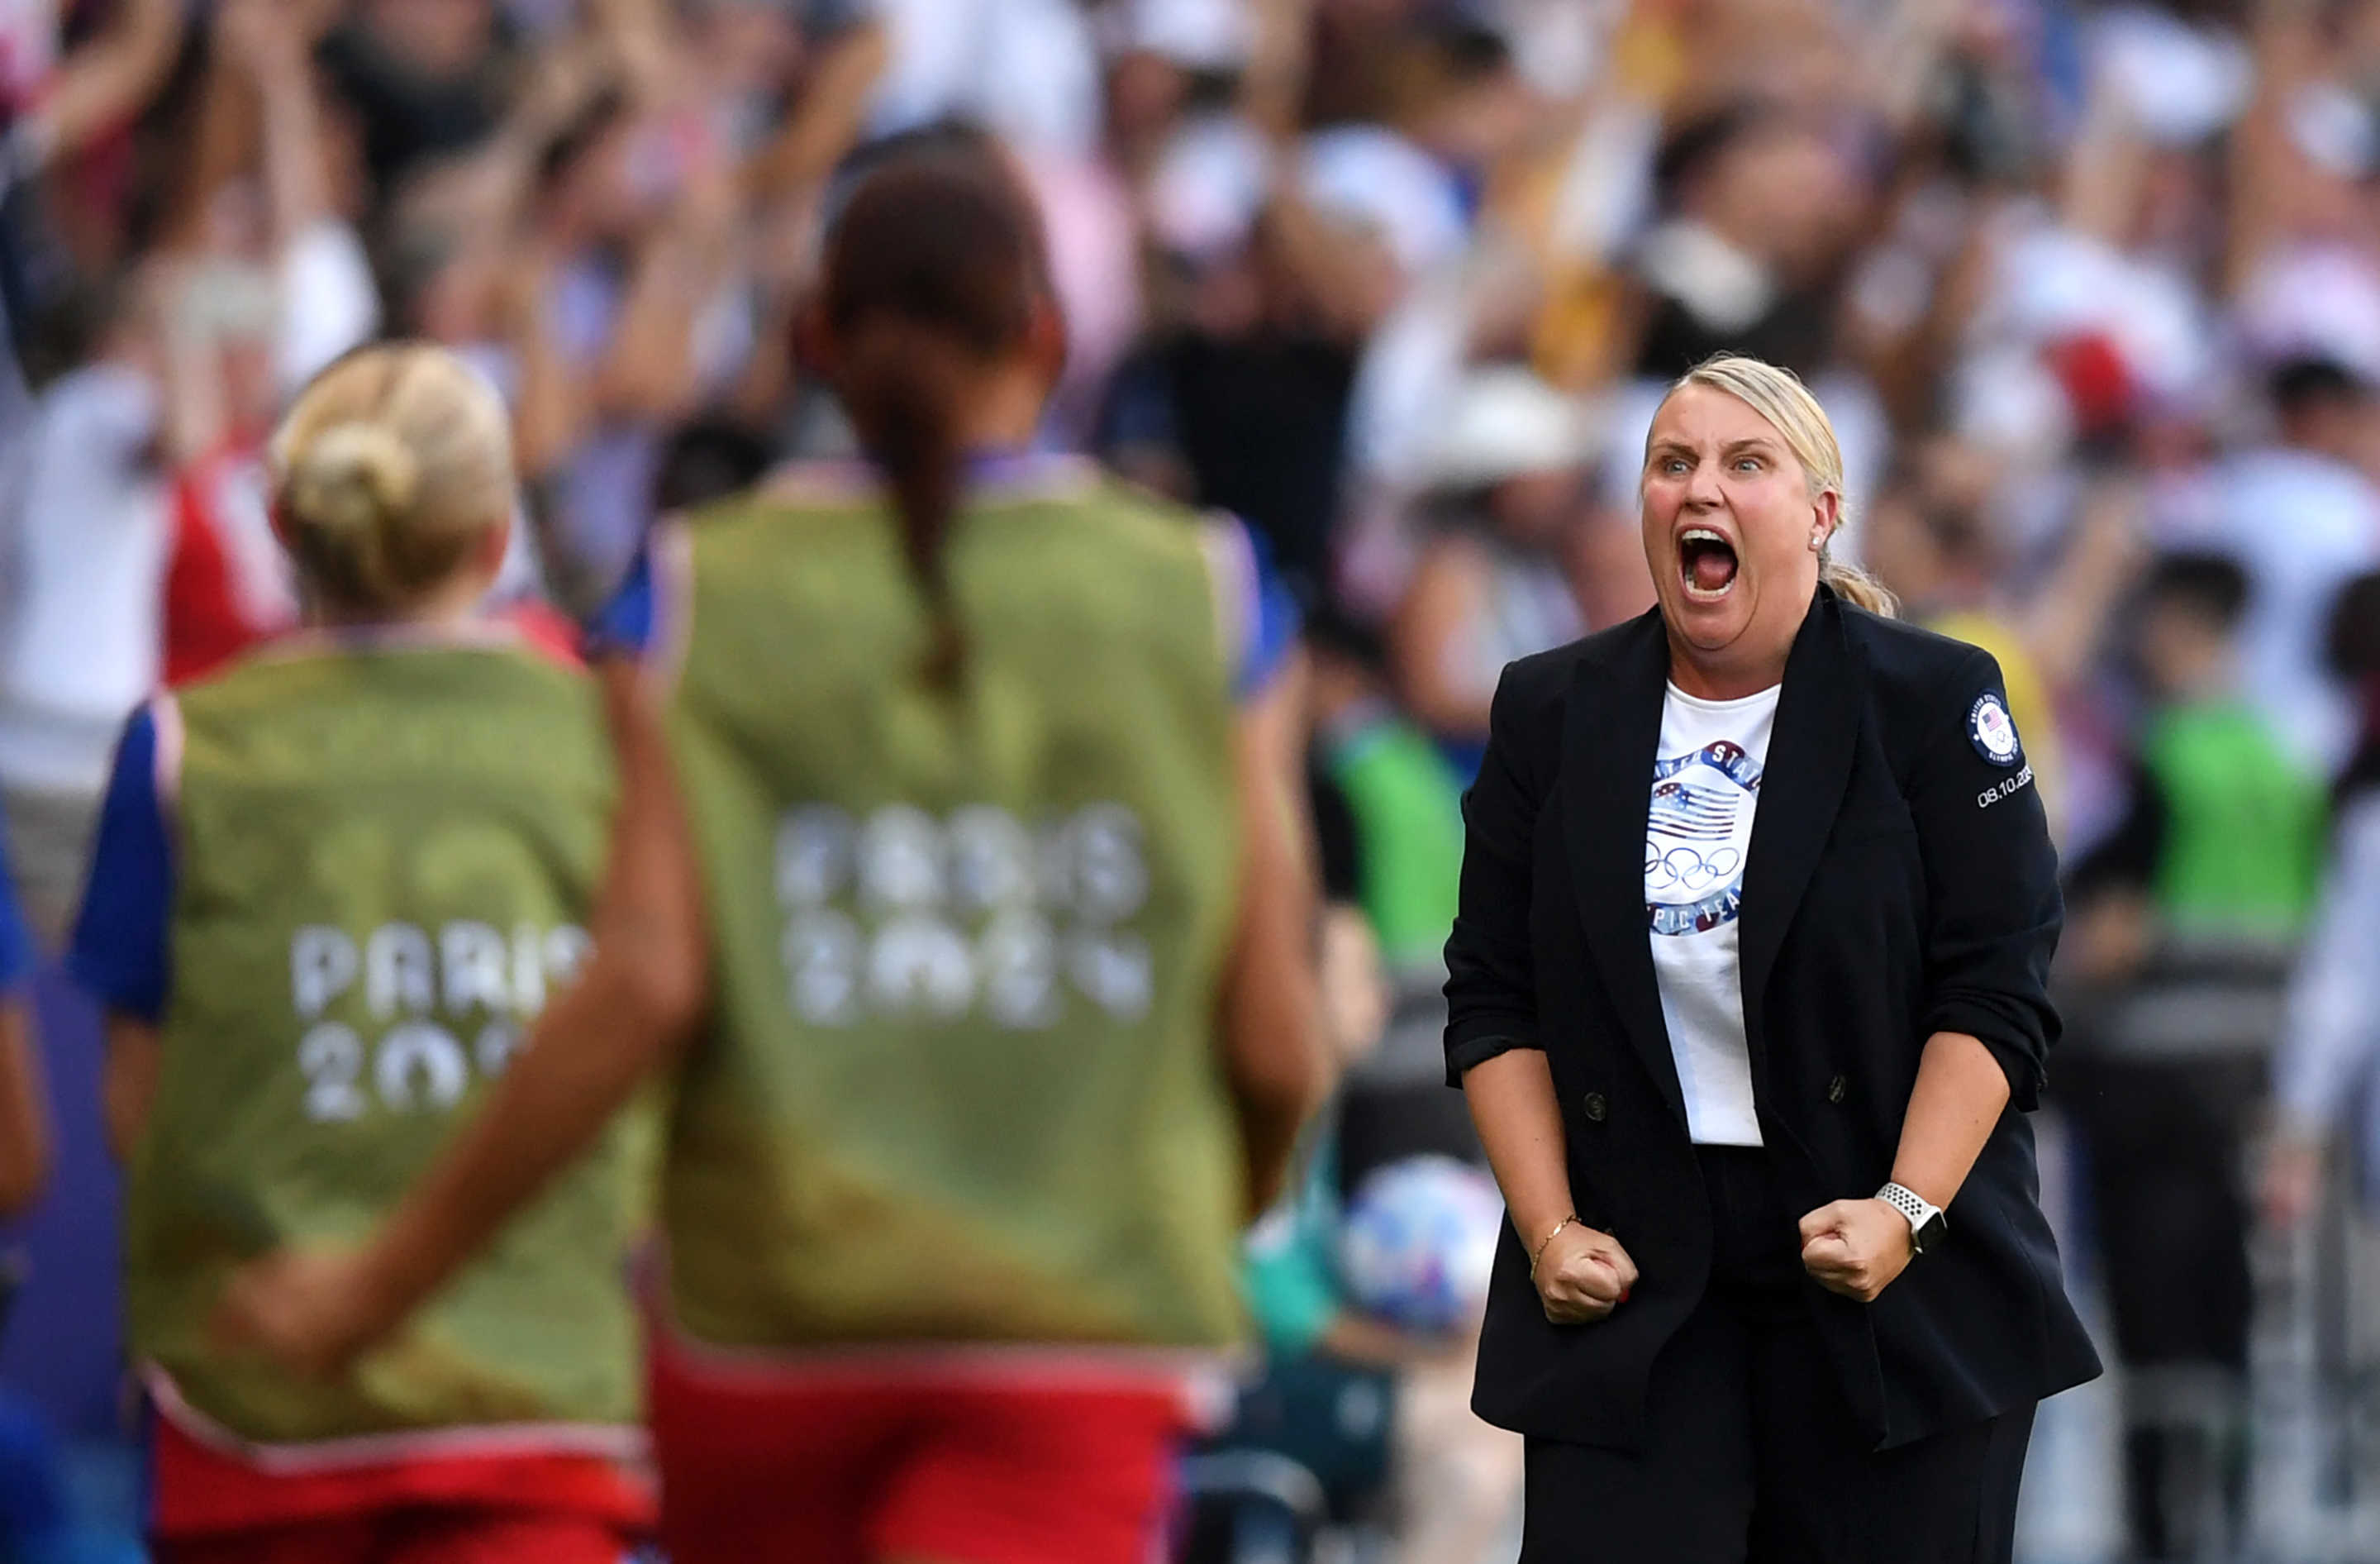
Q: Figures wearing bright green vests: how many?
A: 2